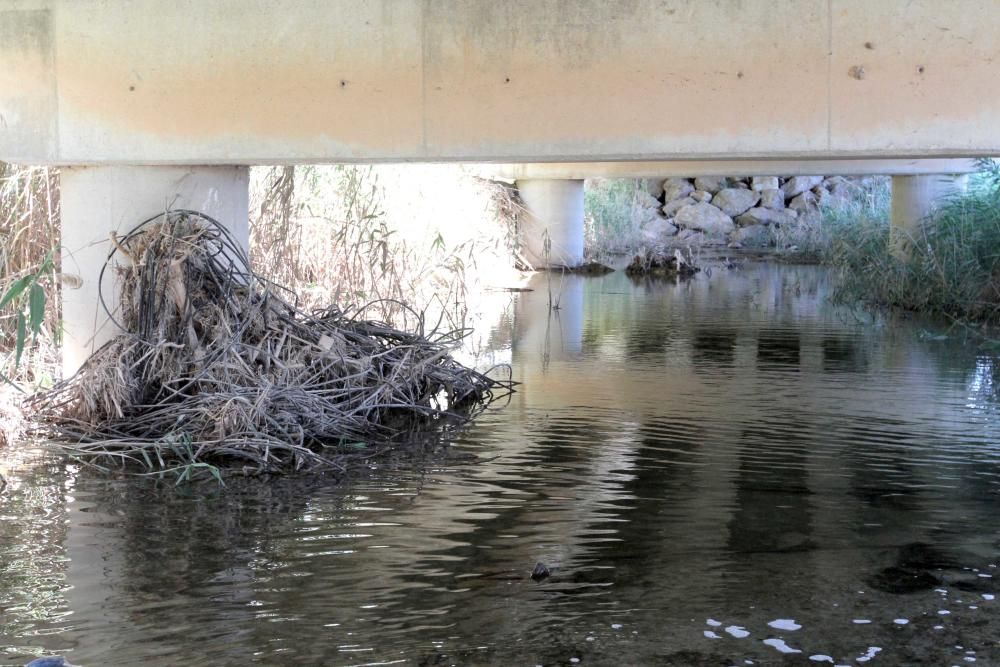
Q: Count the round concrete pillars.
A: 3